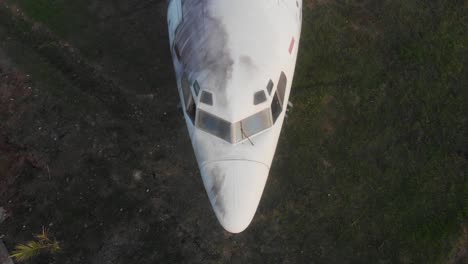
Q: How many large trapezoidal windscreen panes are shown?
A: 2